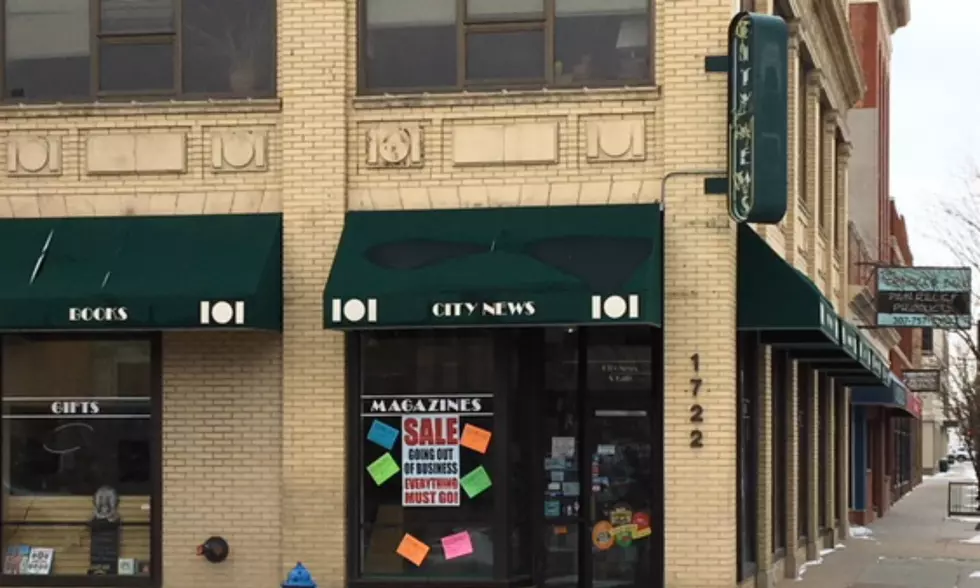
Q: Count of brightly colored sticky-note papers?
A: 6